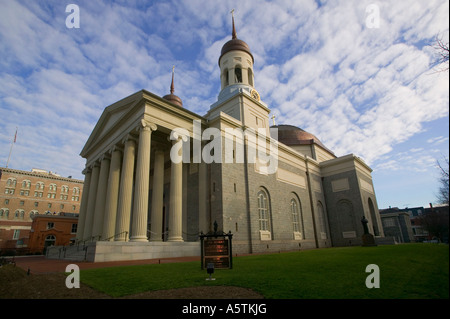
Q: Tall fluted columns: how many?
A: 8